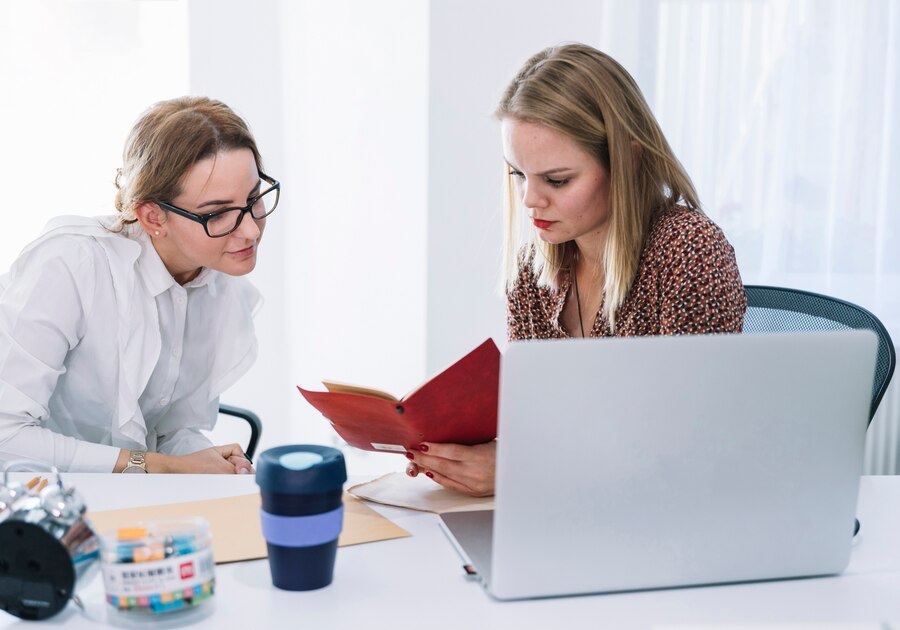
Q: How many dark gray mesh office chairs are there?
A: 1